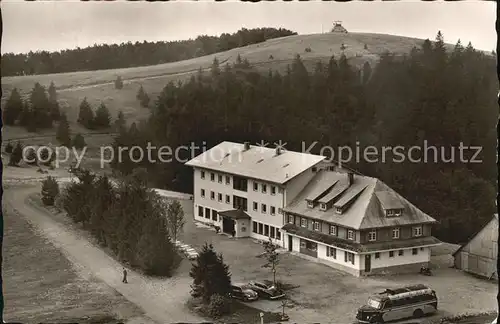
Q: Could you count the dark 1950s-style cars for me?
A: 2